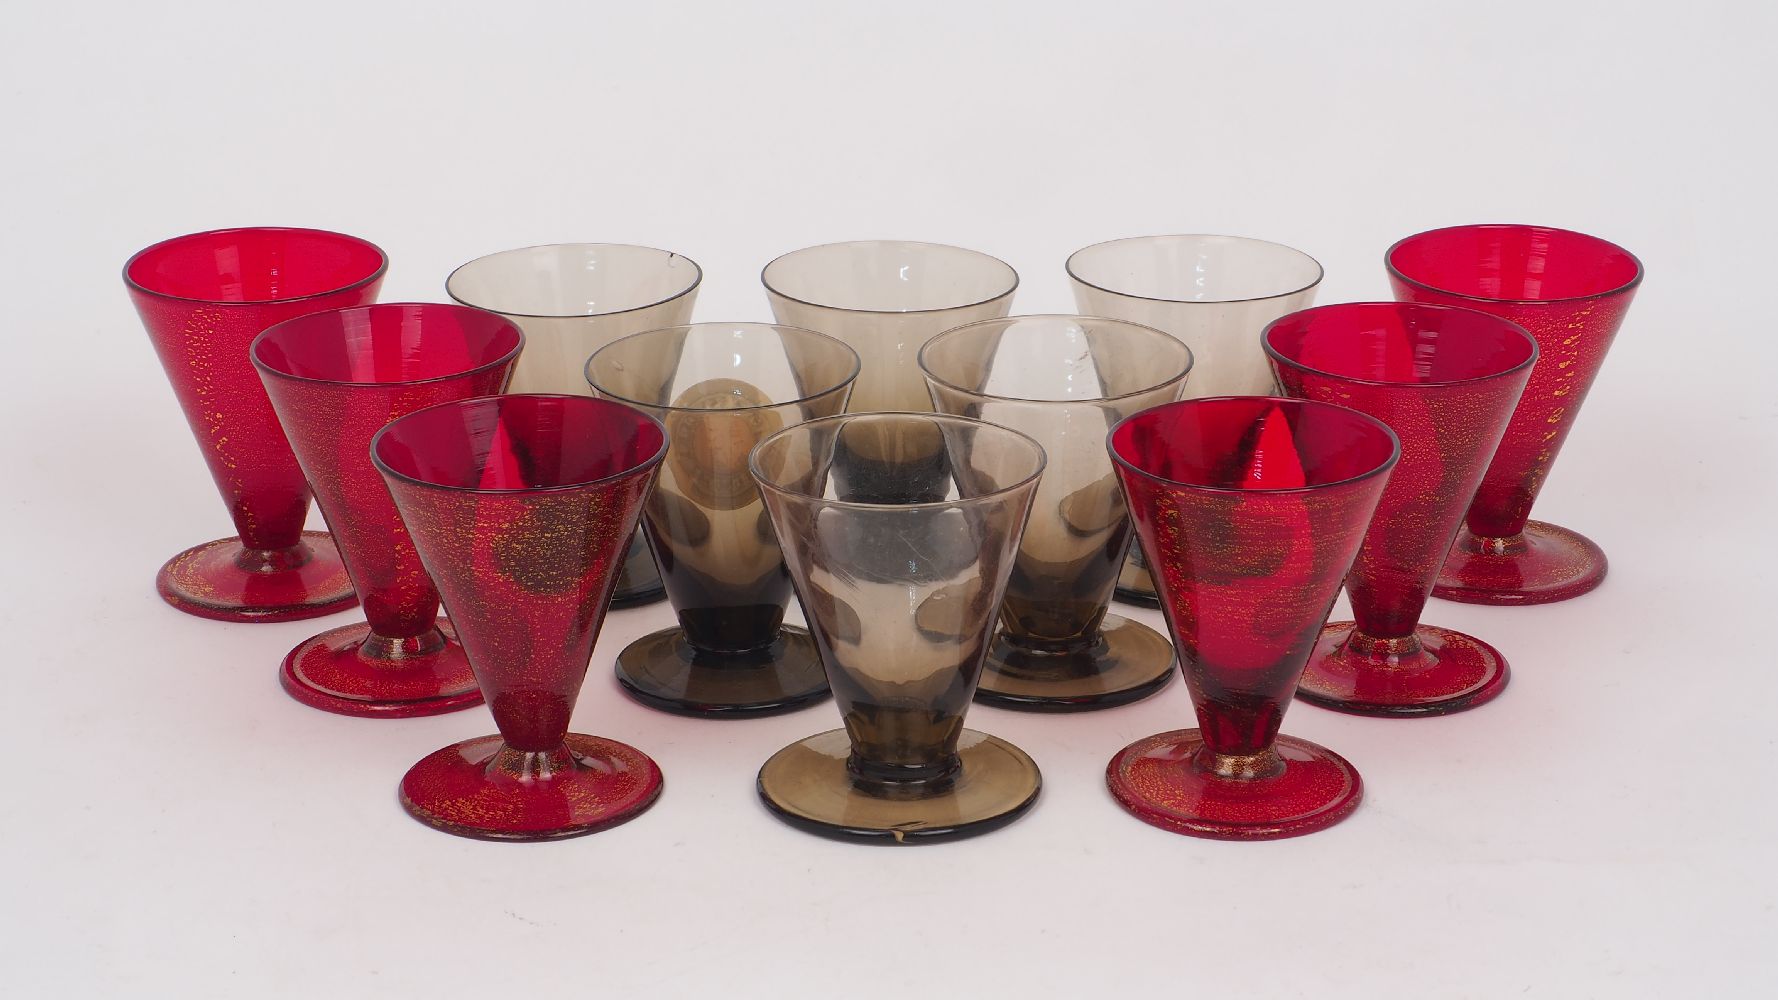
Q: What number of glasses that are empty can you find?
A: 12